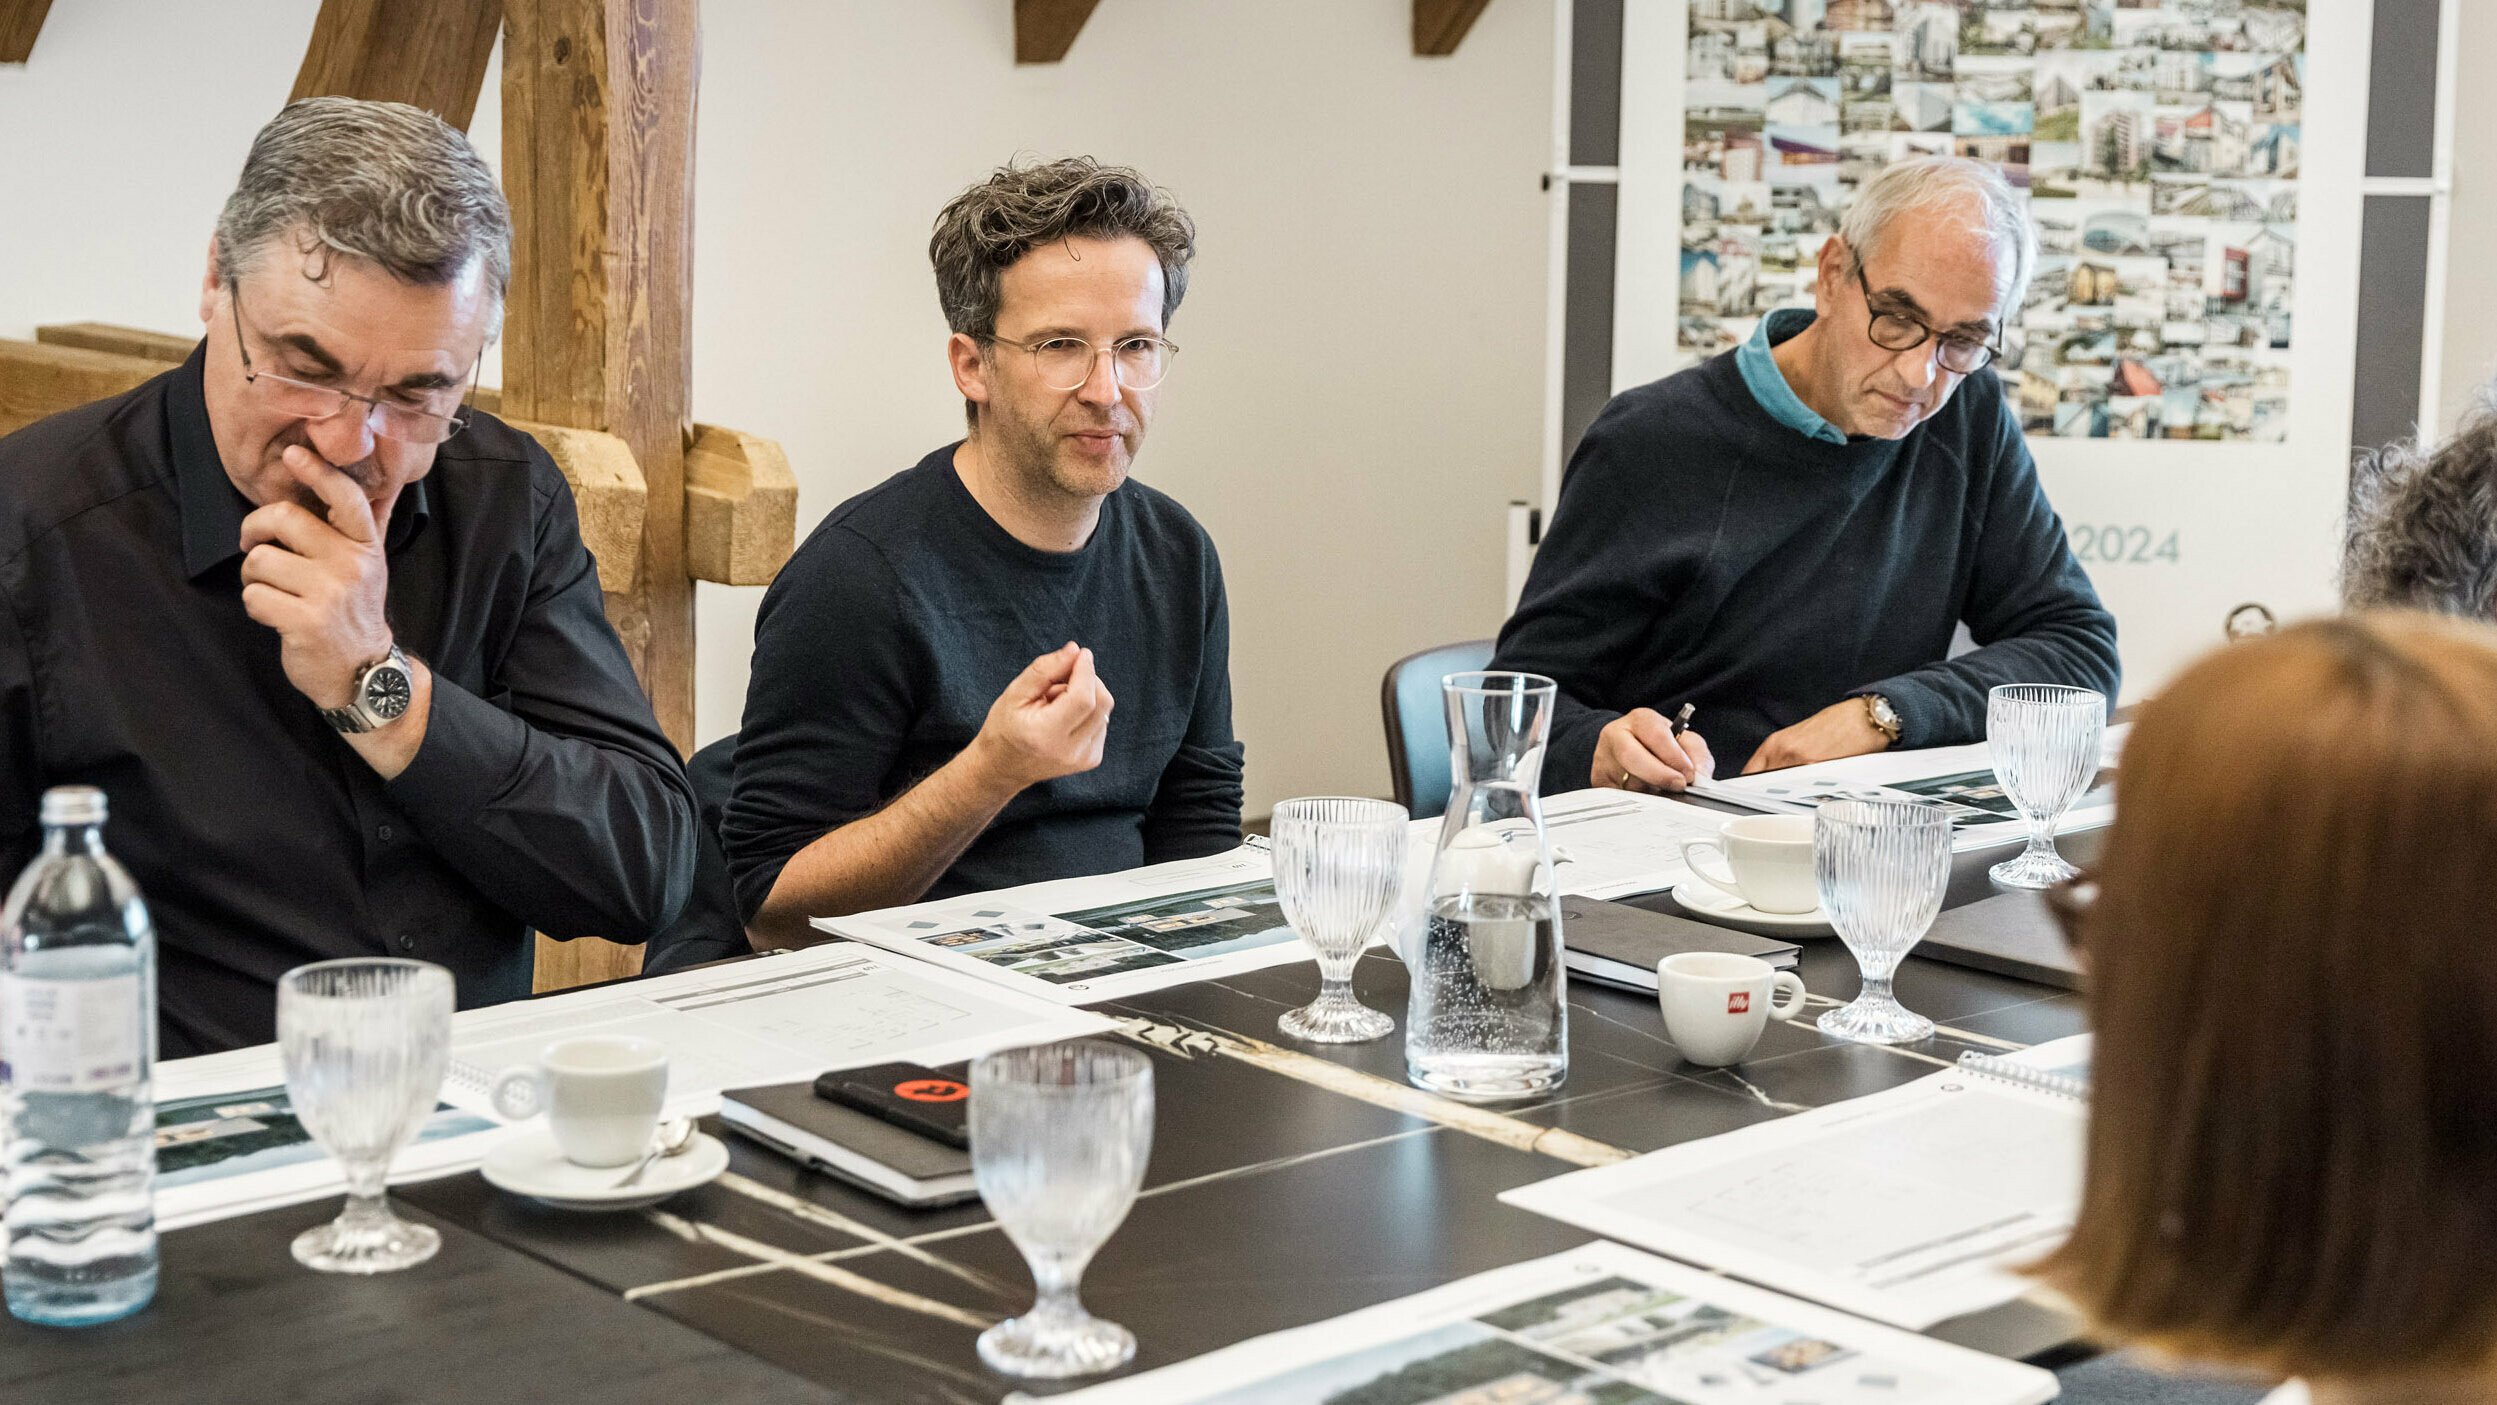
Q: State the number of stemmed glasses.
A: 5